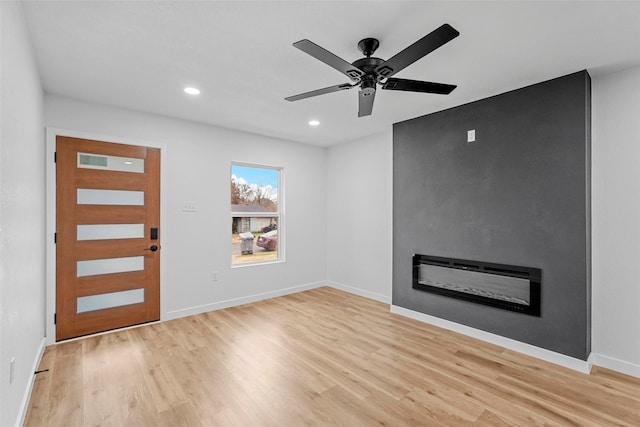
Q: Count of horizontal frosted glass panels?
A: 5